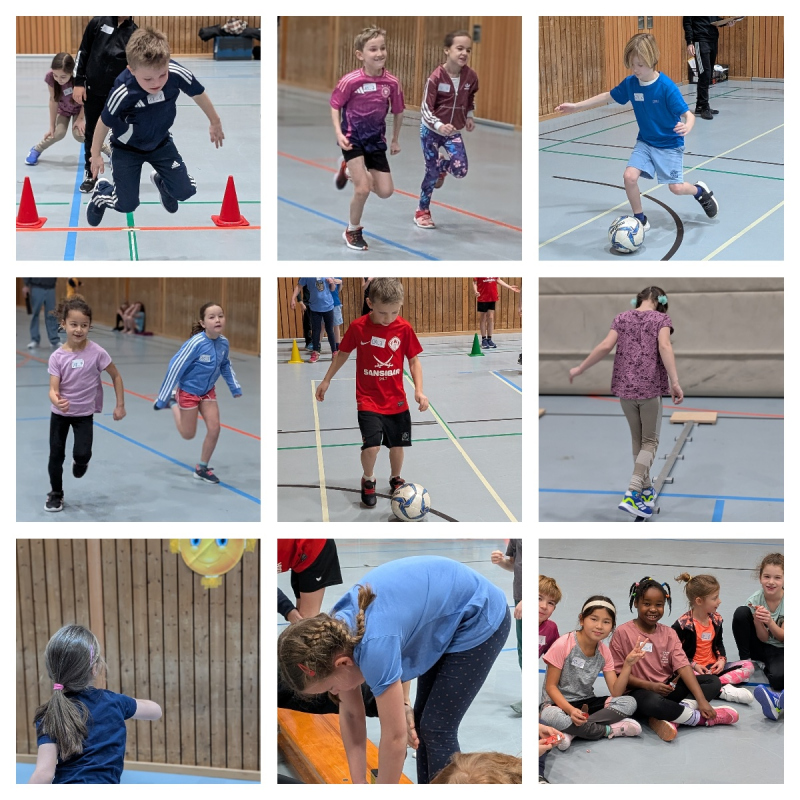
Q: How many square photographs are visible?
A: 9